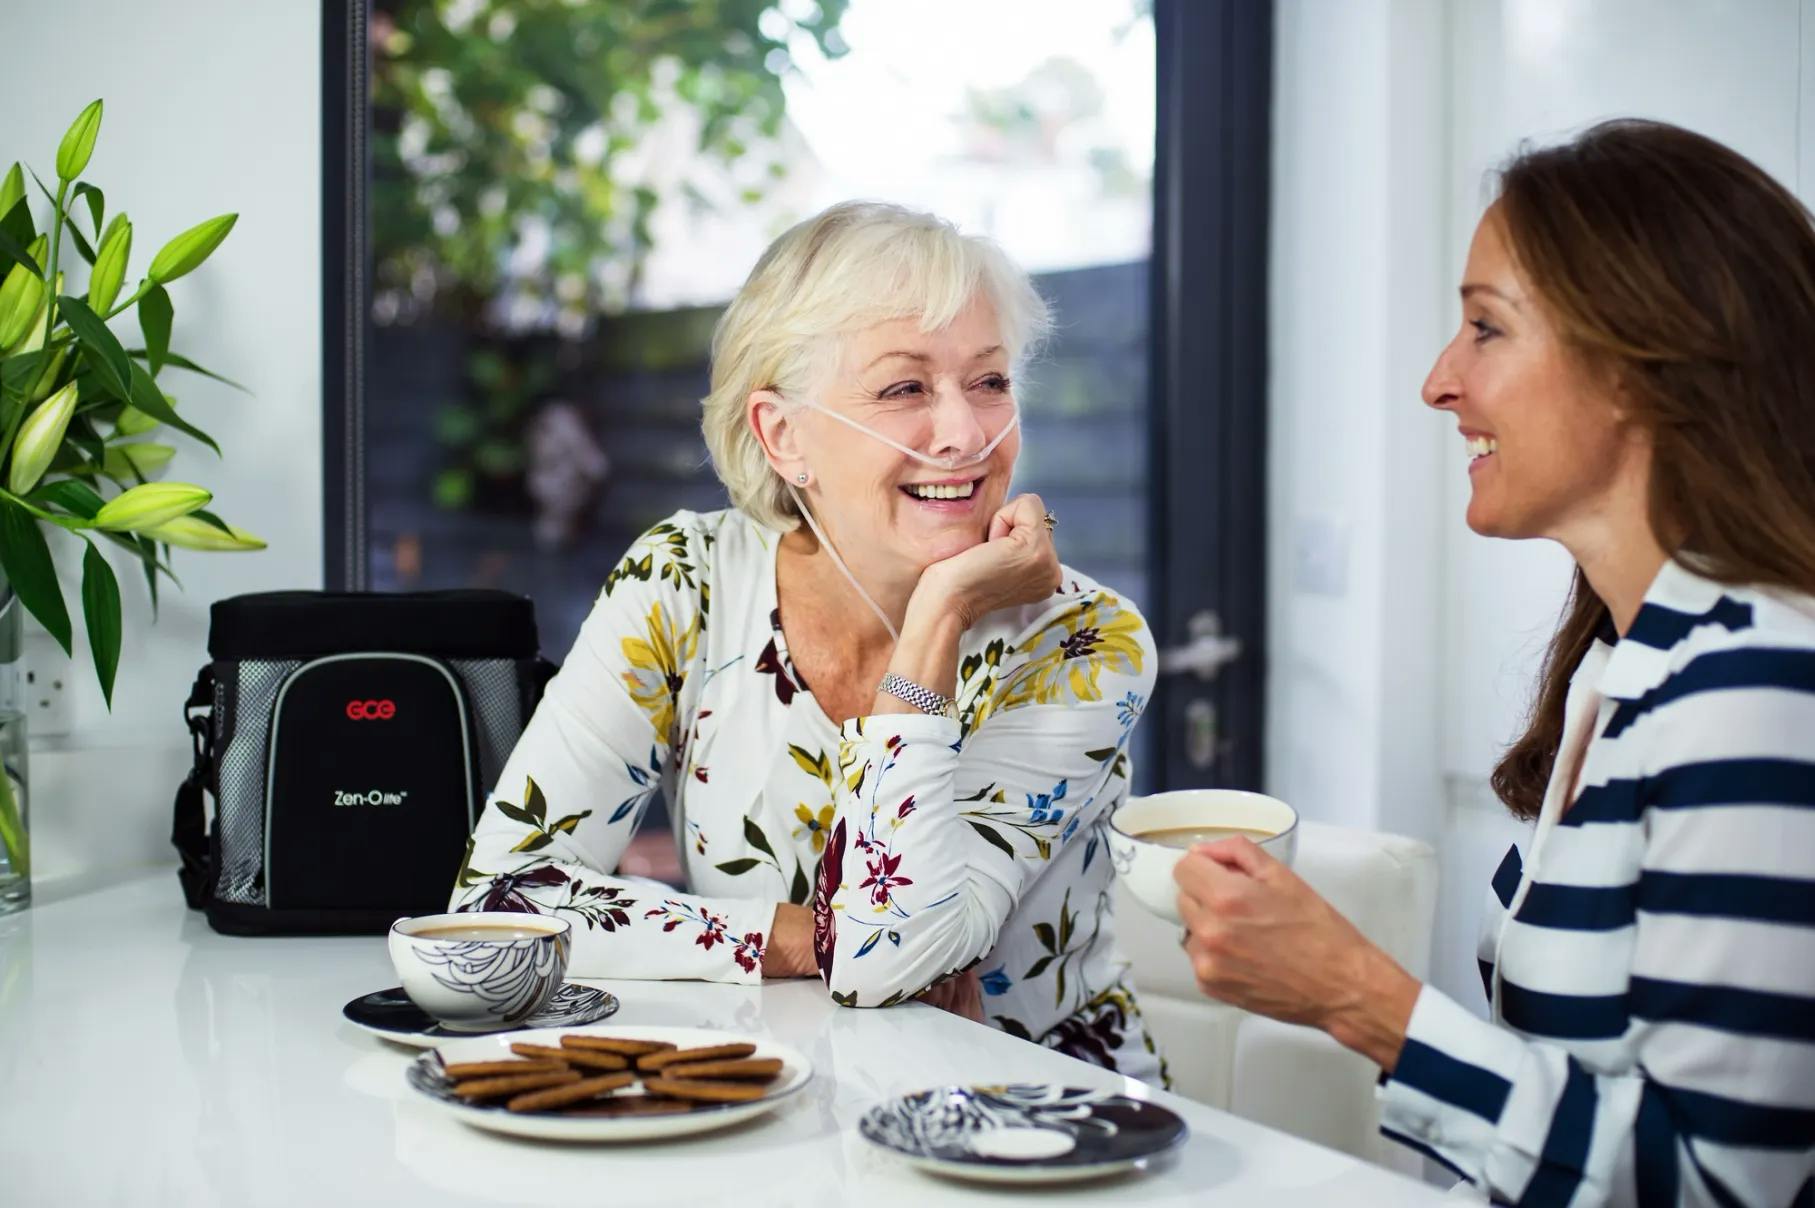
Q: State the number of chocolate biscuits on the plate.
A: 8